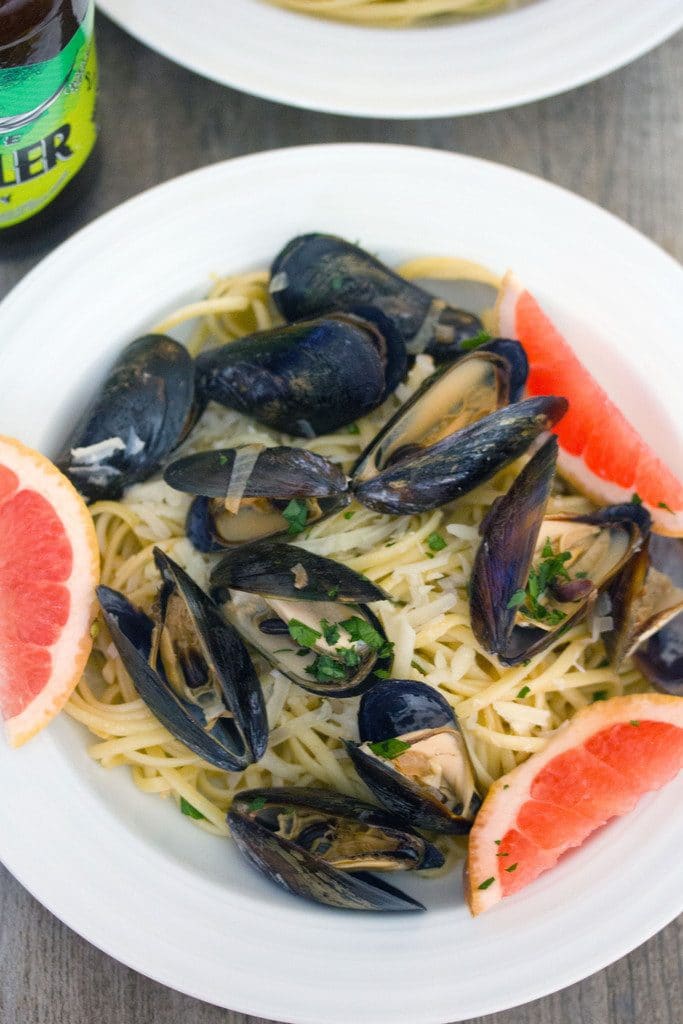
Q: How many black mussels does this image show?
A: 11